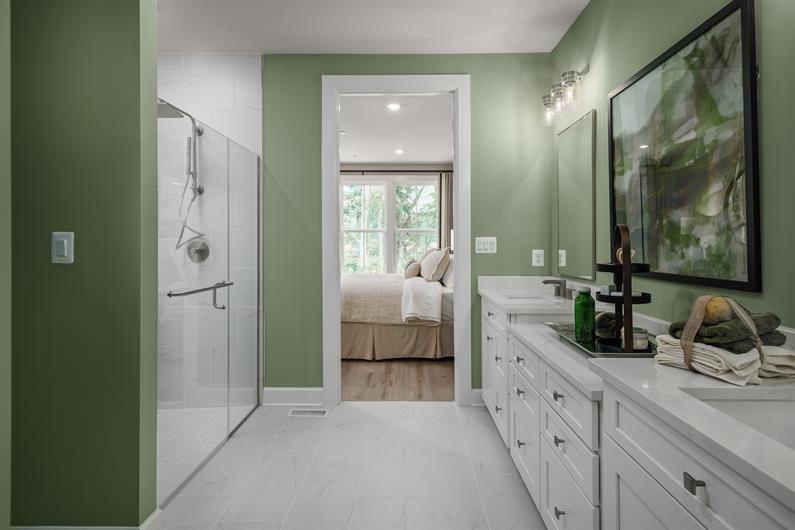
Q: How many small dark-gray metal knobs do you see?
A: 11